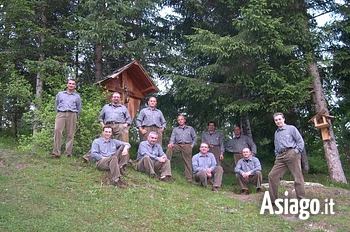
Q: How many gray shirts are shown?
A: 11